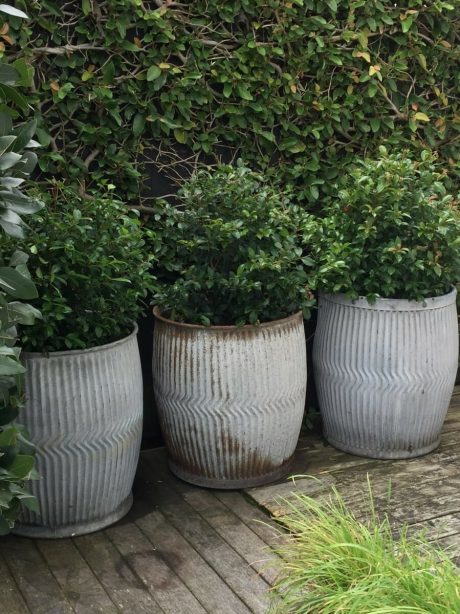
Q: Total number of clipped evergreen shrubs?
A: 3